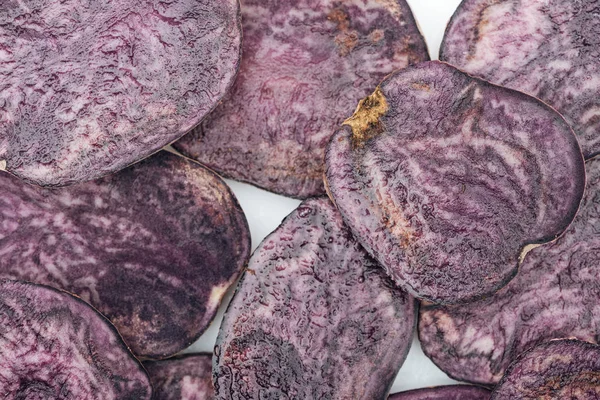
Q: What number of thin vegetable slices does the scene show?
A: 11